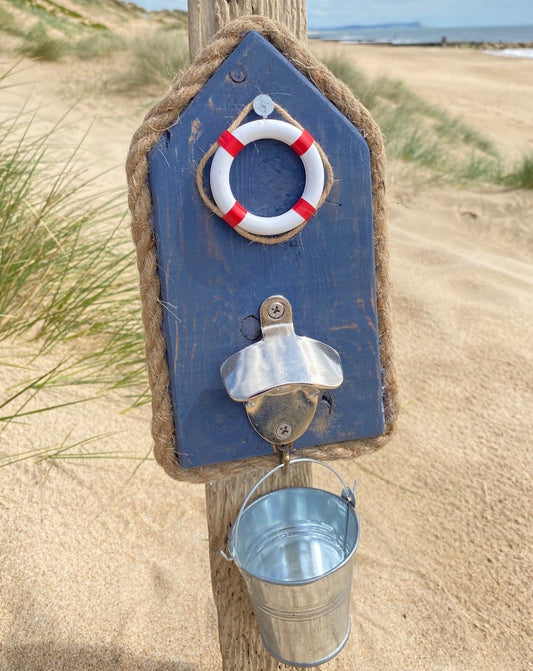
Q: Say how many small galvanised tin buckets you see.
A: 1